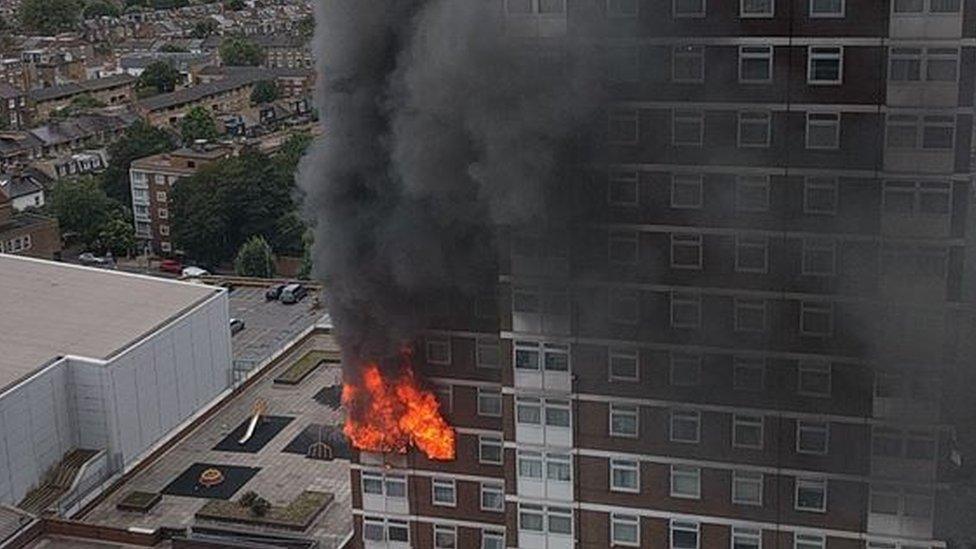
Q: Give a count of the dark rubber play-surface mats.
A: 4